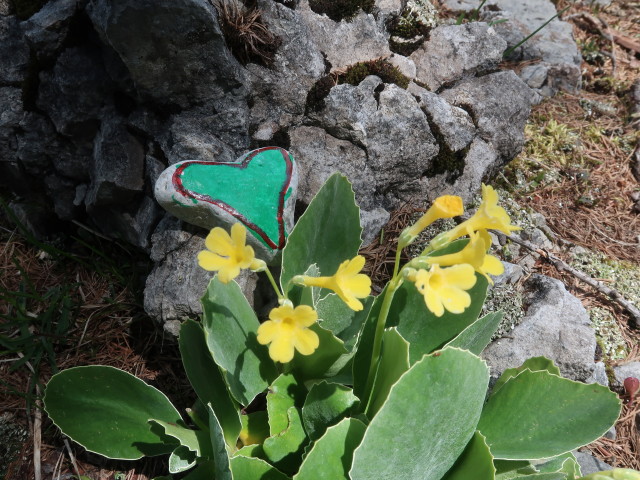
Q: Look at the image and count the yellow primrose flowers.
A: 7